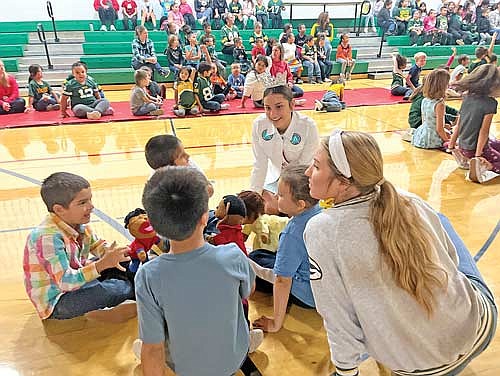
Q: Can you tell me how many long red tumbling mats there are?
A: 1